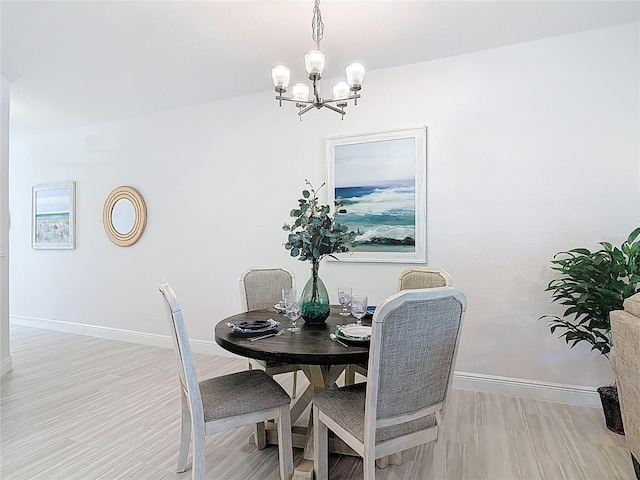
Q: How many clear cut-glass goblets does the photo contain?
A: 4